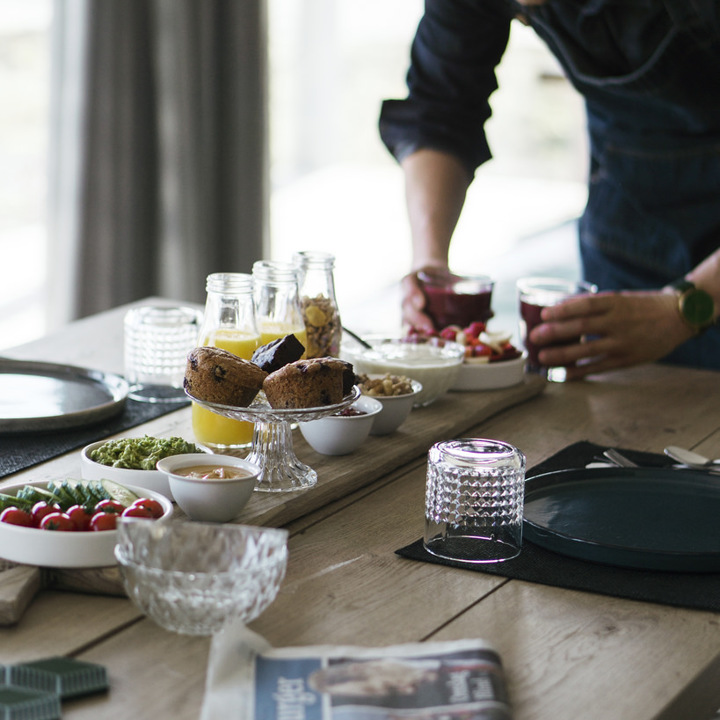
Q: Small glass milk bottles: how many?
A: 3